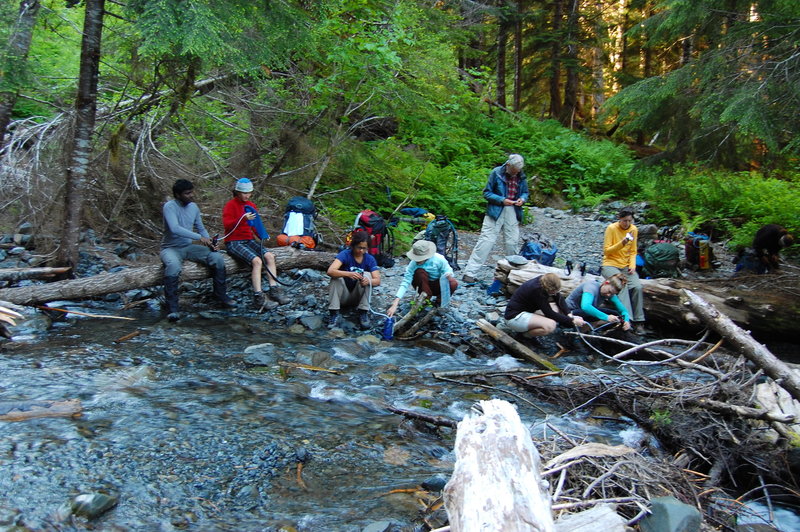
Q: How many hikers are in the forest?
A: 9